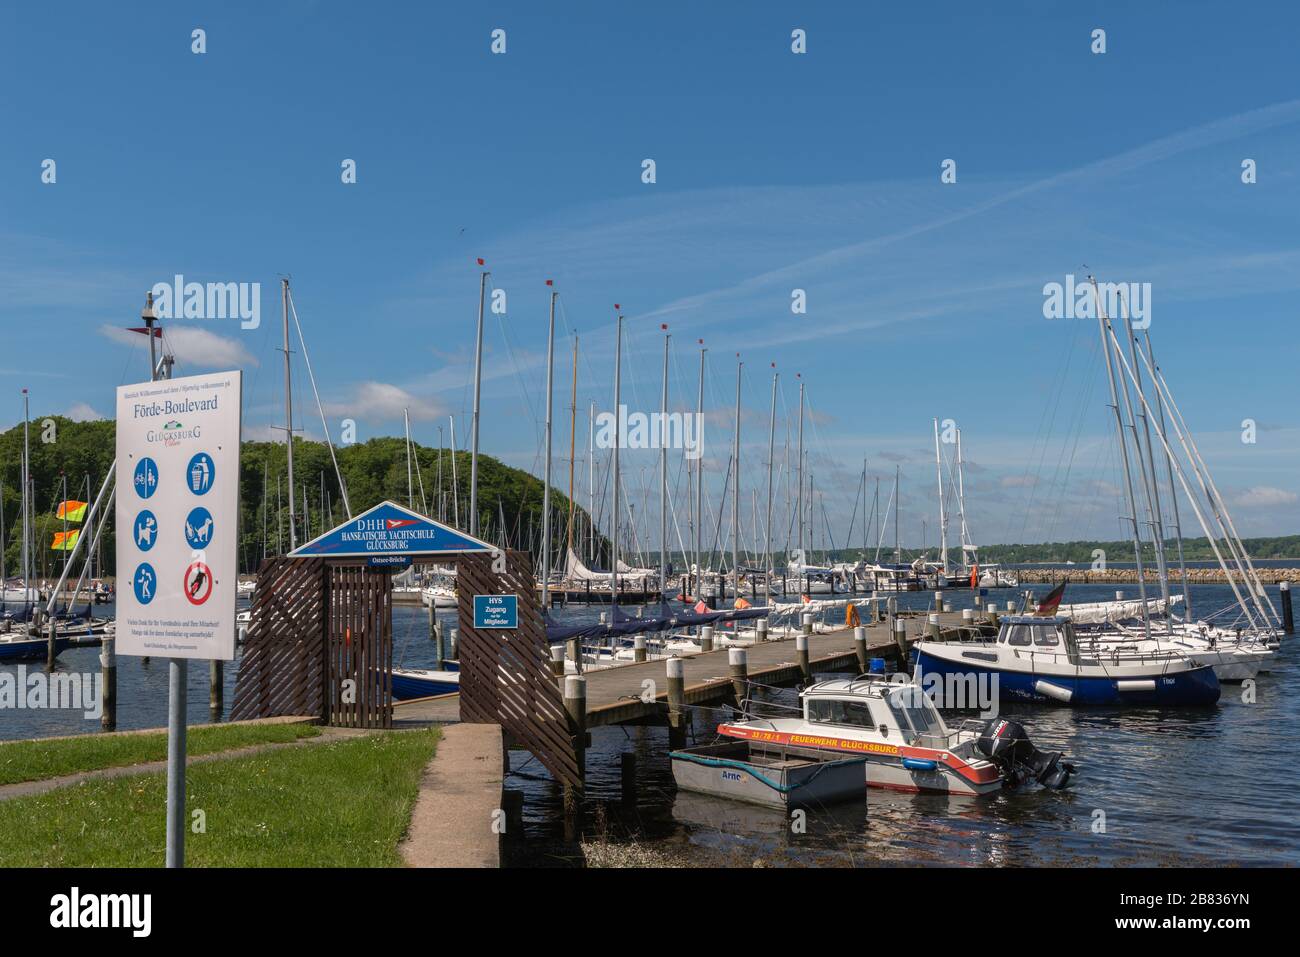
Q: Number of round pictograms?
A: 6